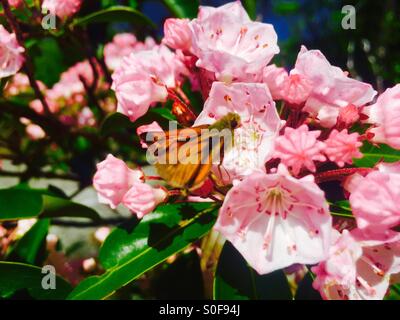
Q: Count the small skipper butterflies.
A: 1